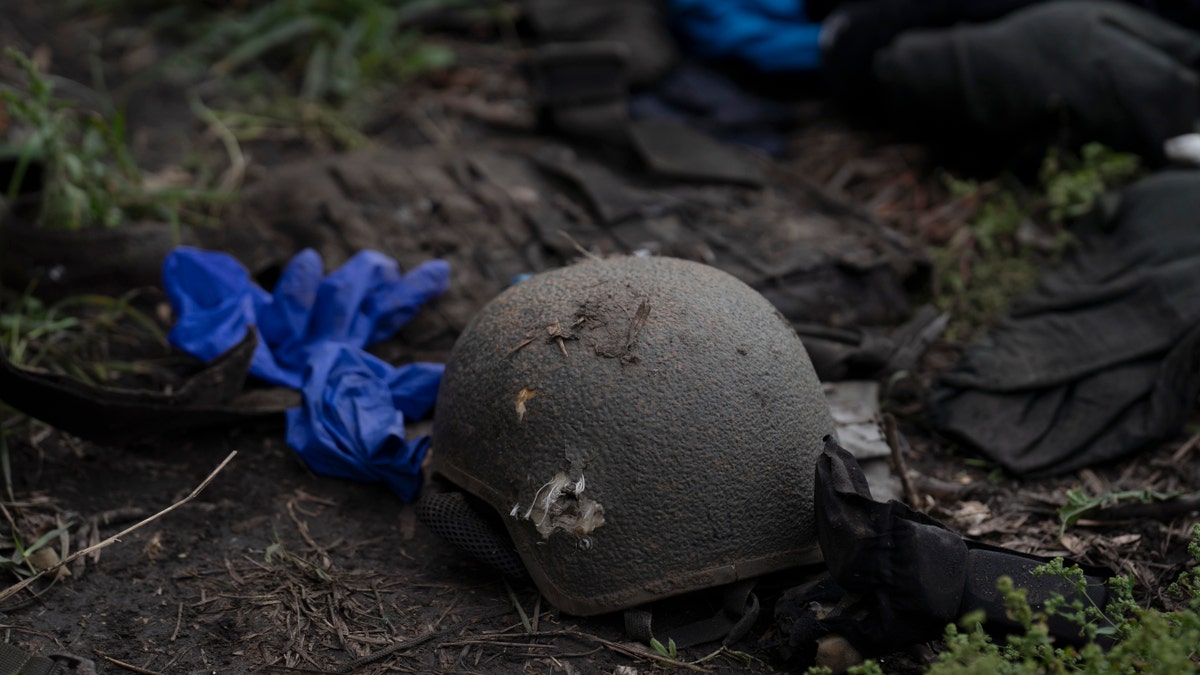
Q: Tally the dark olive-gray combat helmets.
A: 1